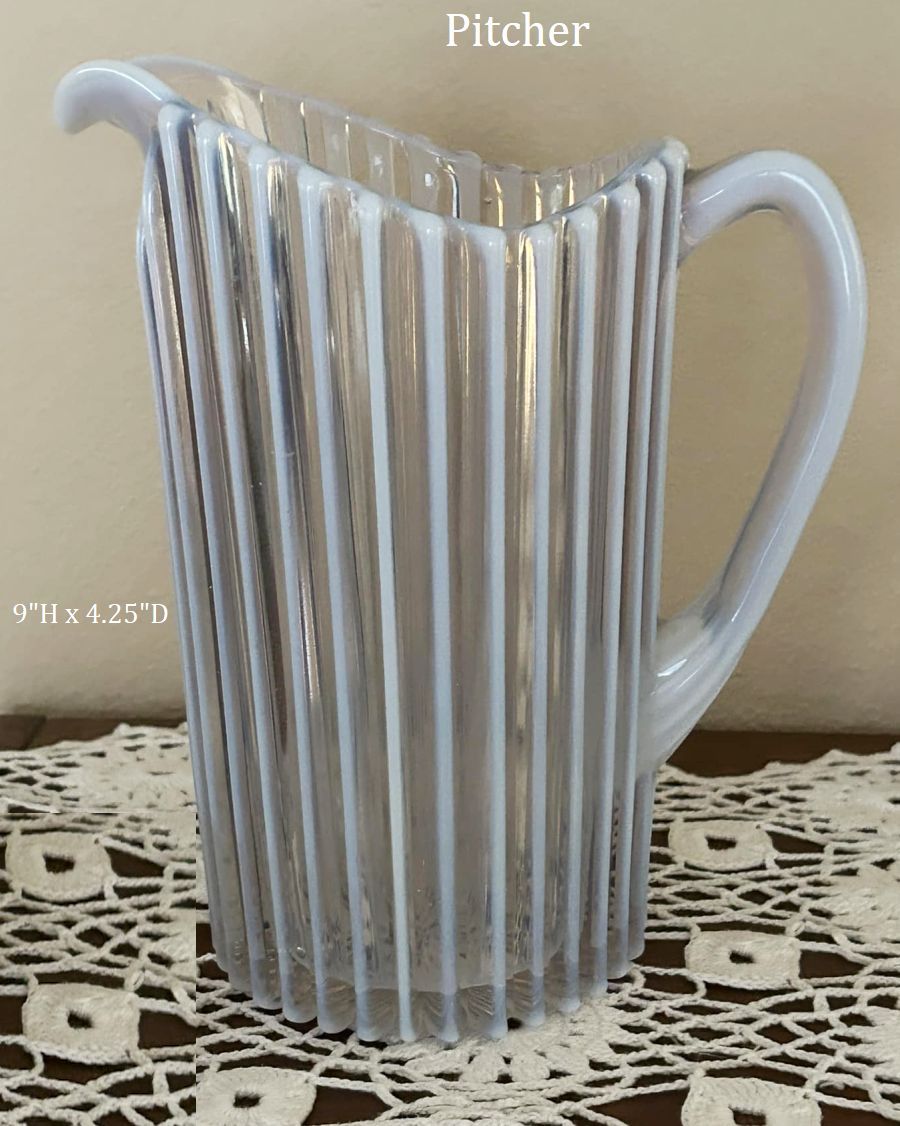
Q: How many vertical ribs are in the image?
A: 14